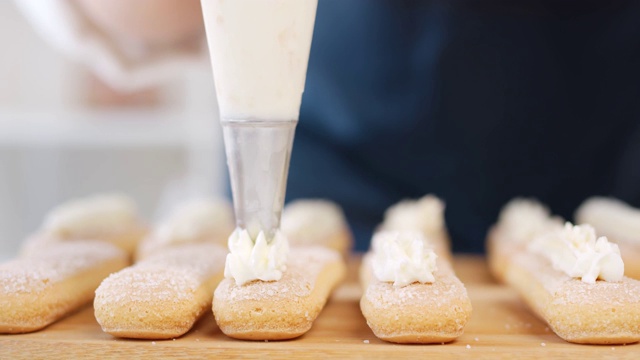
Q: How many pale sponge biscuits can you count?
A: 11